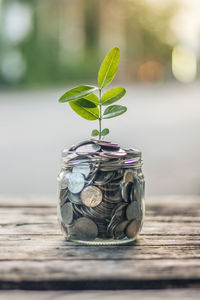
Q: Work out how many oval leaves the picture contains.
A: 8